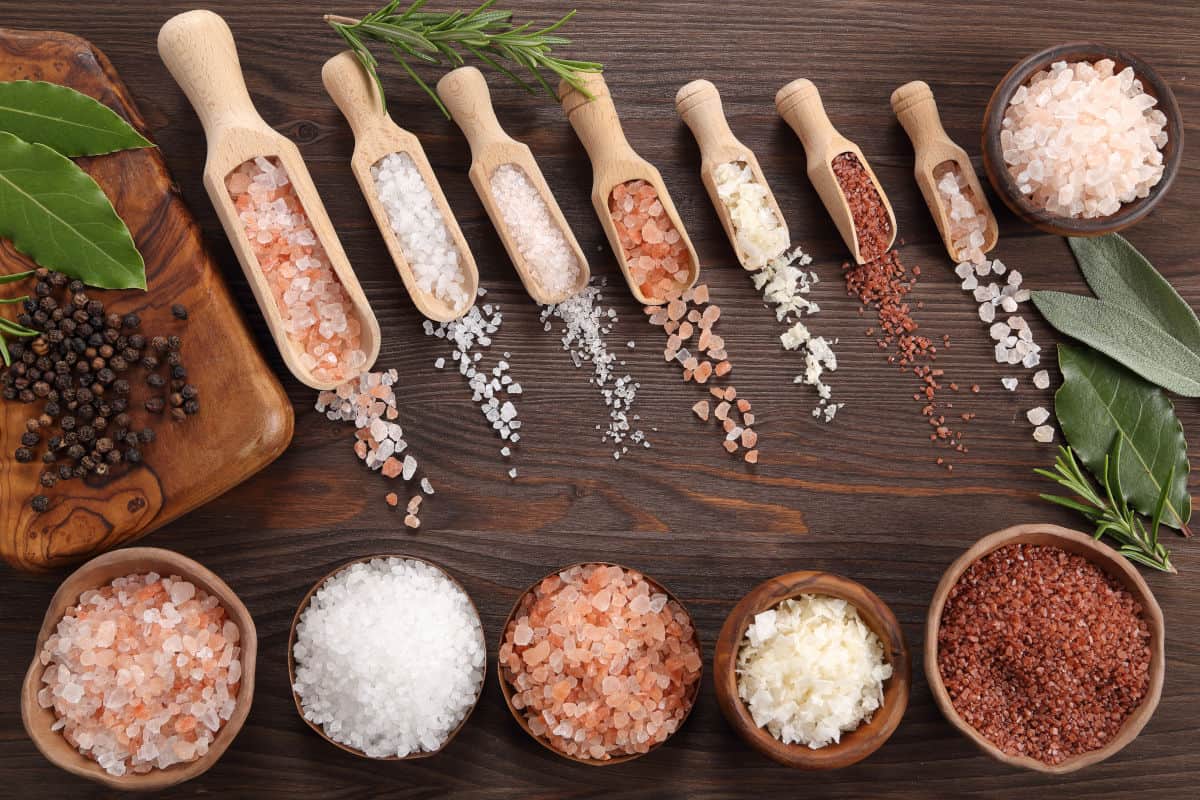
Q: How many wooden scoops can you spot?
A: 7